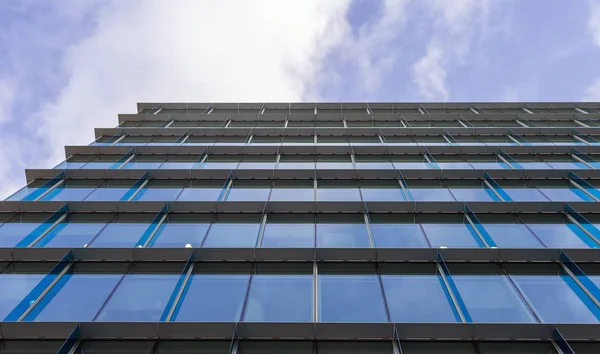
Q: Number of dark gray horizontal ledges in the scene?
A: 8